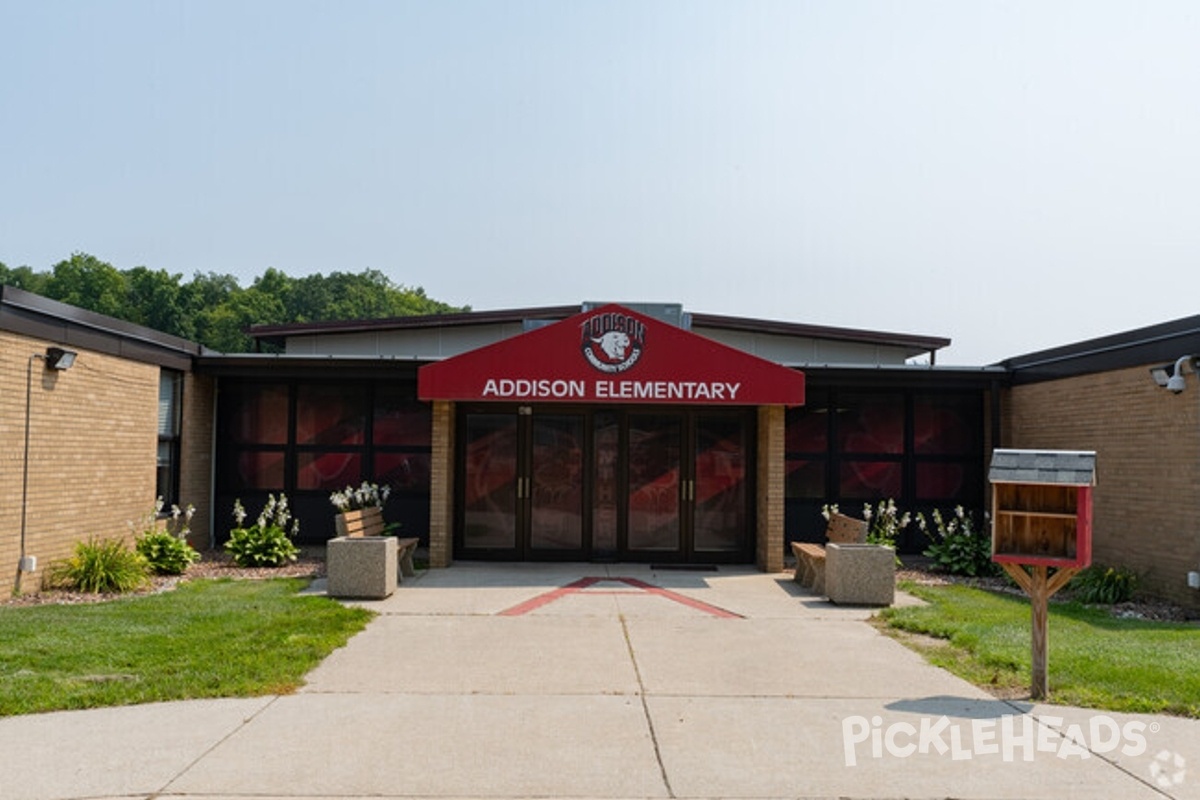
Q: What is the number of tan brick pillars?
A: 2